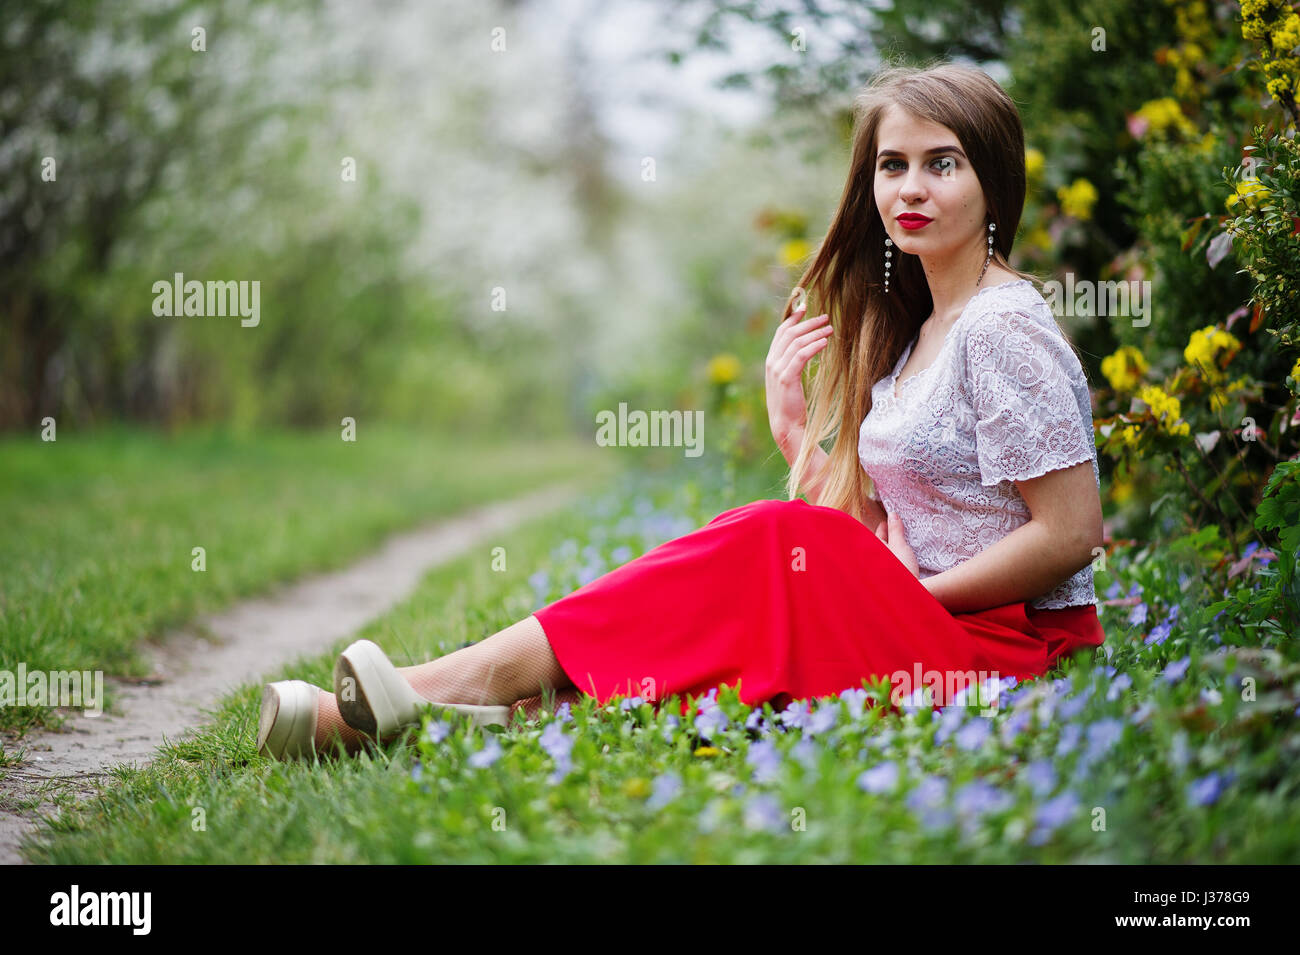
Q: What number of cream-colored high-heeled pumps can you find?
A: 2